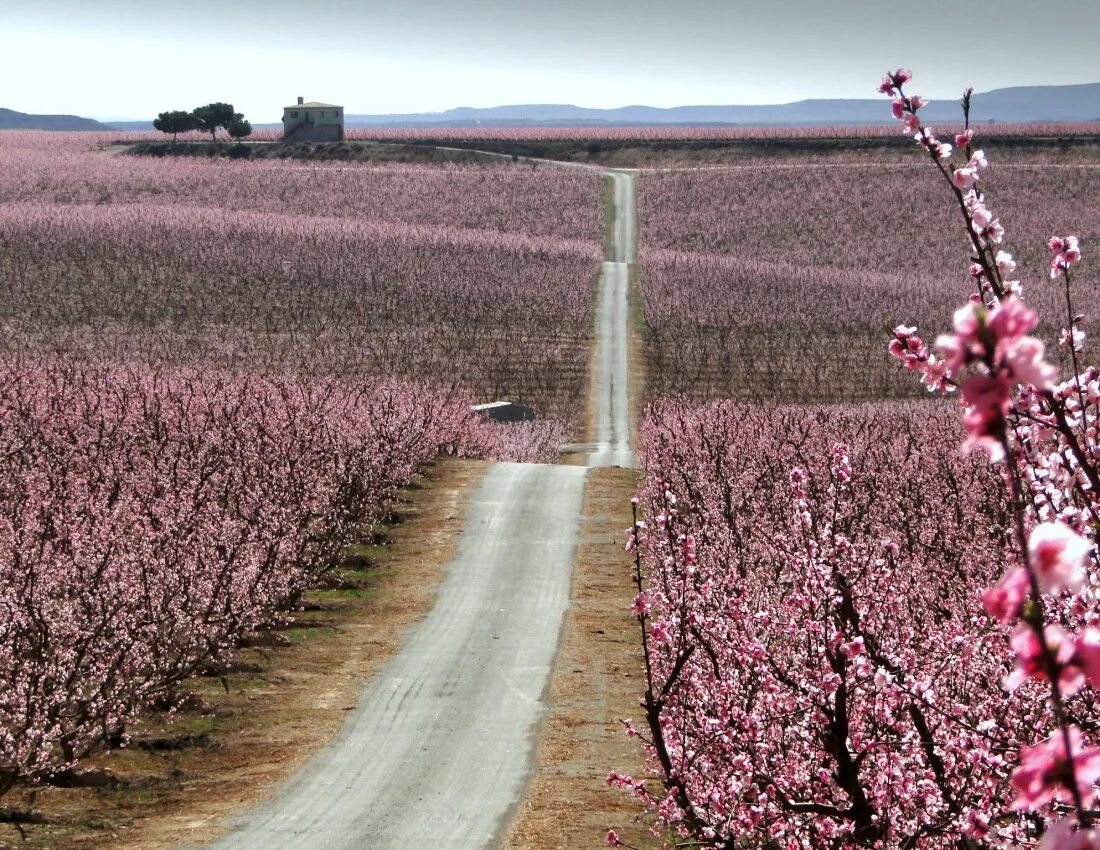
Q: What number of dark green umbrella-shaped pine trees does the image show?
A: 3